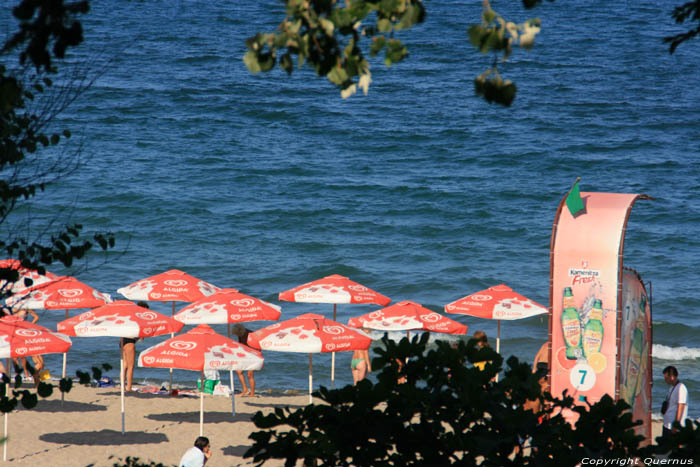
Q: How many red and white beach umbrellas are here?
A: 11